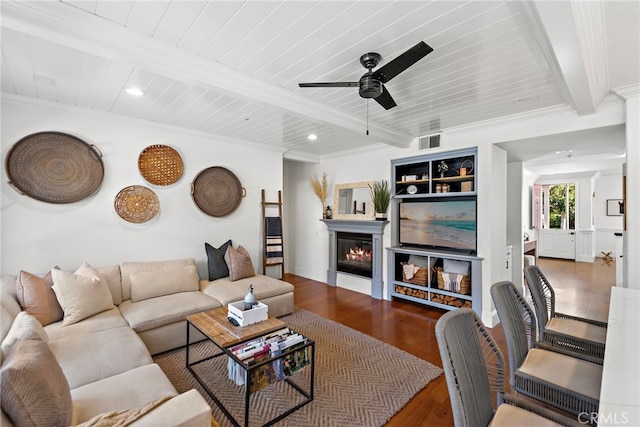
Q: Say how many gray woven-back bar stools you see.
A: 3